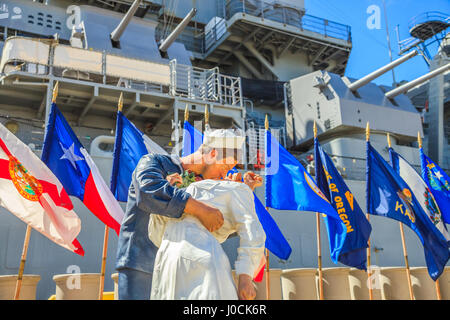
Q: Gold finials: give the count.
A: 9